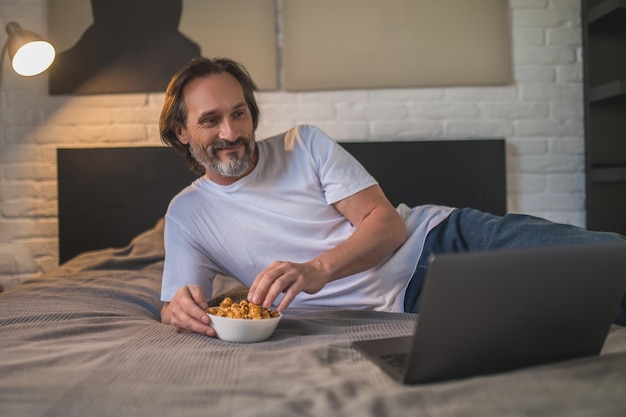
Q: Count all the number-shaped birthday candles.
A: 0